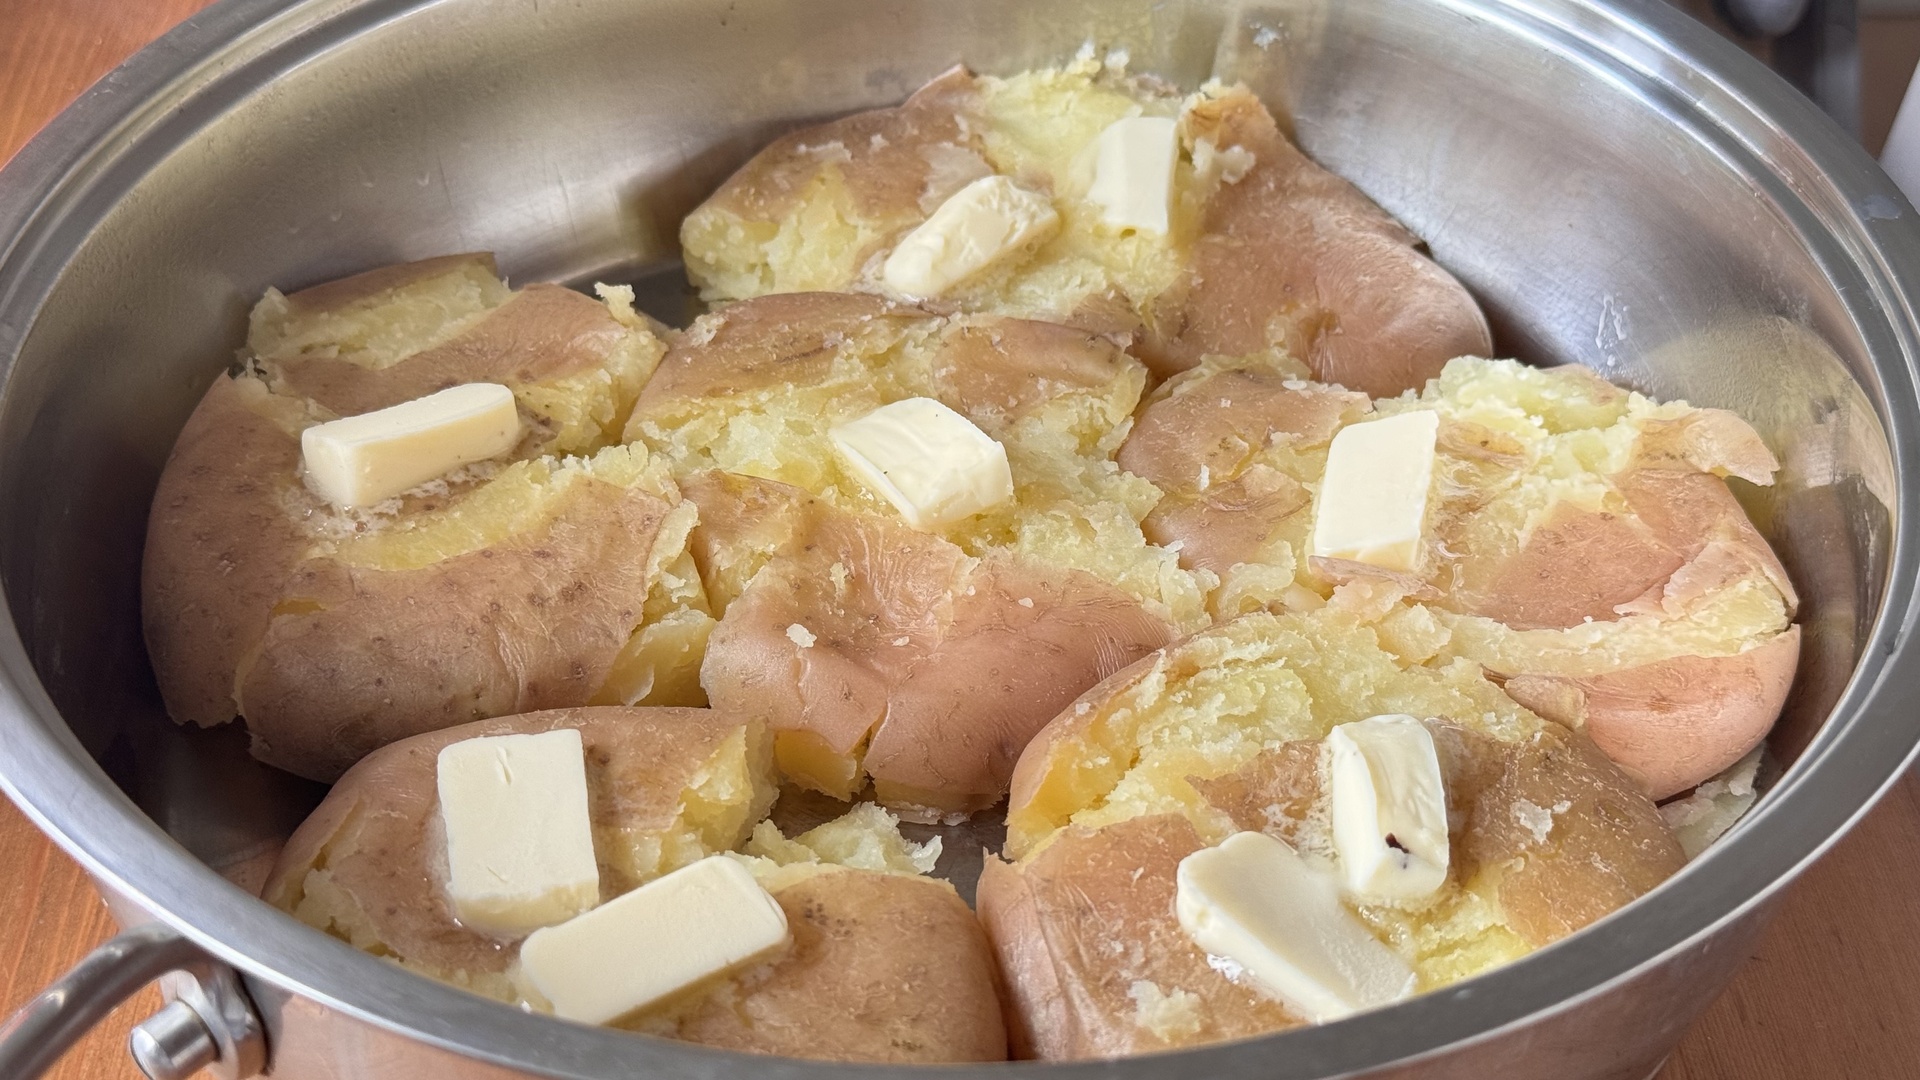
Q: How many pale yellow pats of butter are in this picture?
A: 9